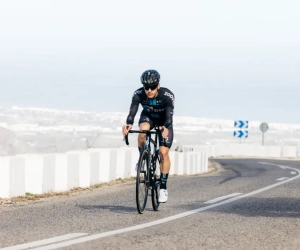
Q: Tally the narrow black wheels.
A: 2